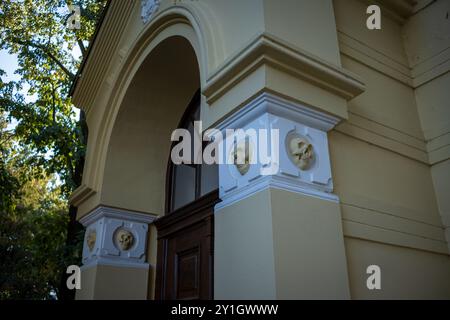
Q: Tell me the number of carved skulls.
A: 4